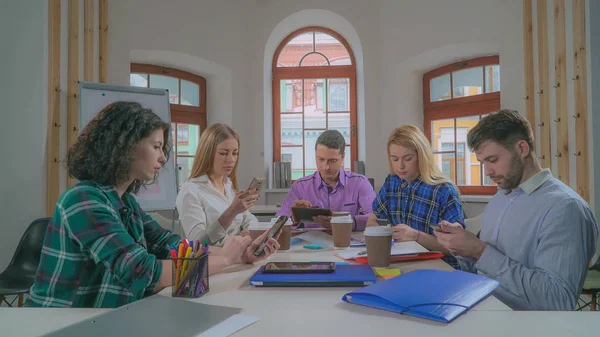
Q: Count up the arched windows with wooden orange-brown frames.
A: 3